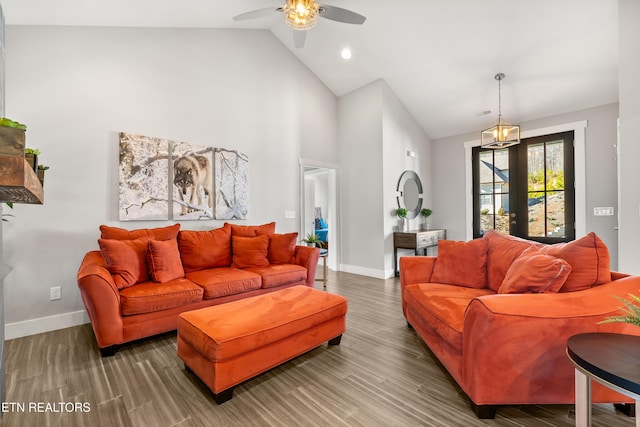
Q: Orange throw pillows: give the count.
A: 6